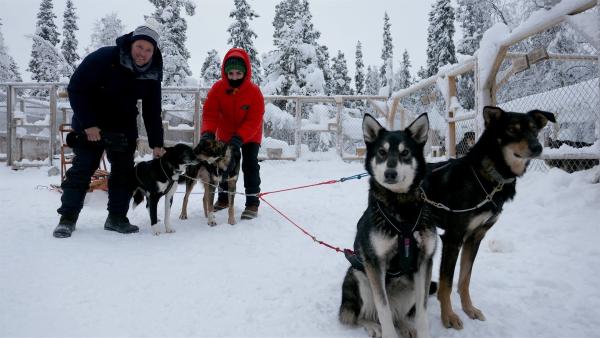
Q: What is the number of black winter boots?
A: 2